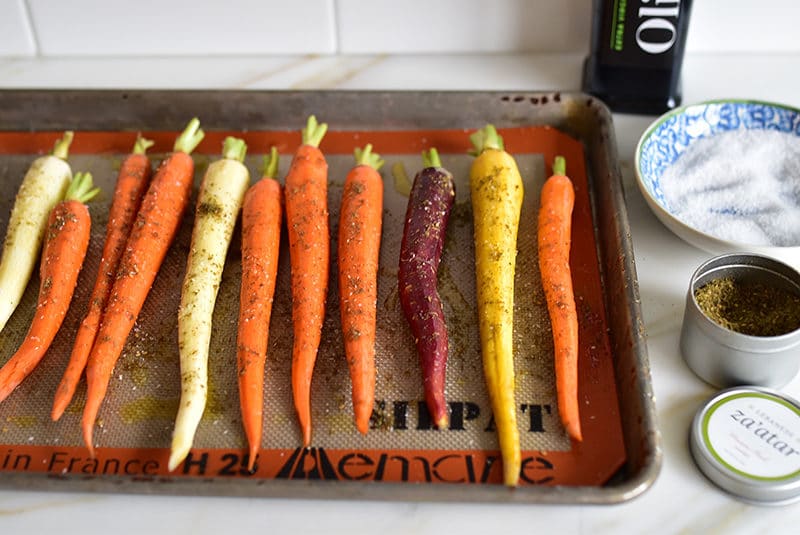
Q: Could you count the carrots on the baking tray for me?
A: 11